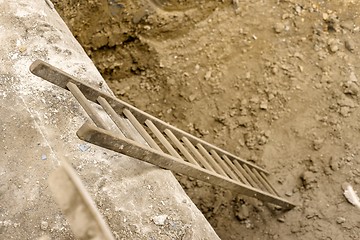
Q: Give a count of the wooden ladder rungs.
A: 13